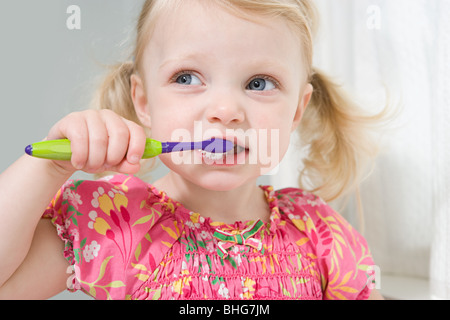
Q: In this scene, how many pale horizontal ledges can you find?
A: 1